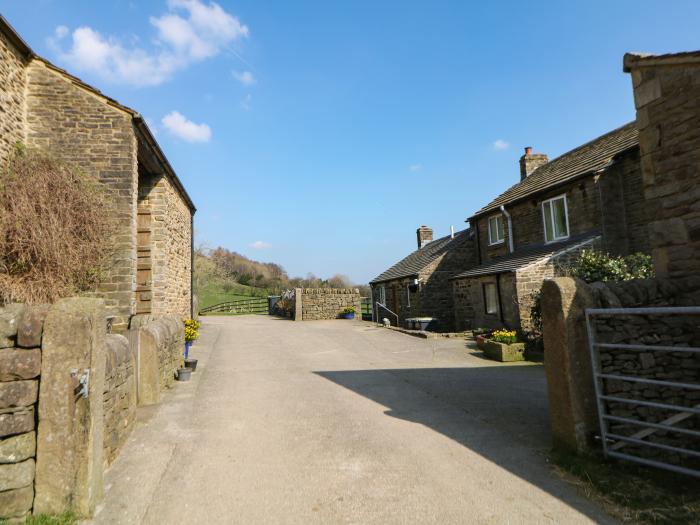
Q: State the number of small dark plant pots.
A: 2